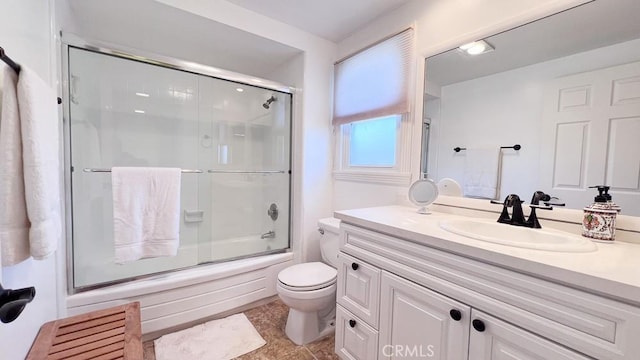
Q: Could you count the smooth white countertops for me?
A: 1